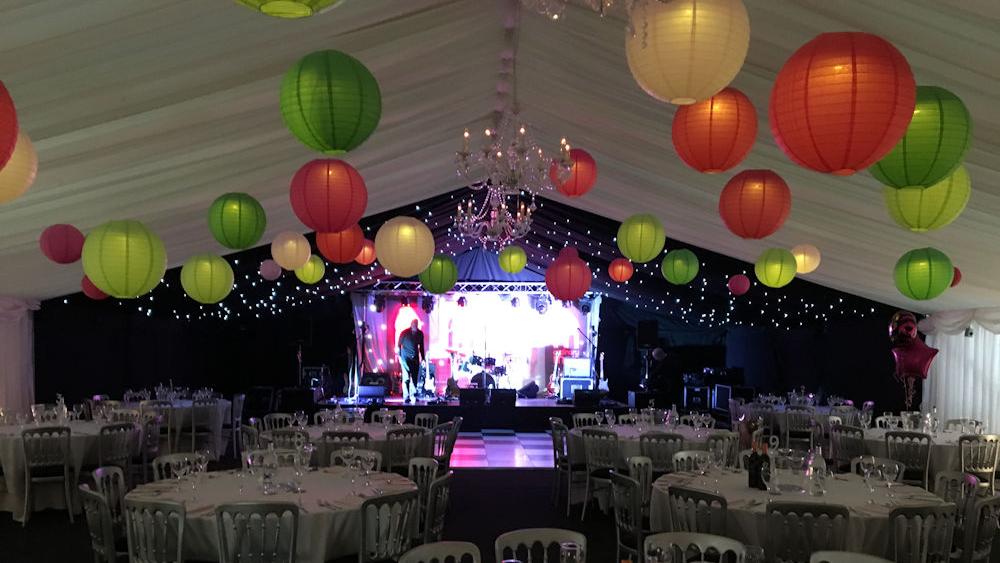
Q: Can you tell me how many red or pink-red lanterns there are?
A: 15